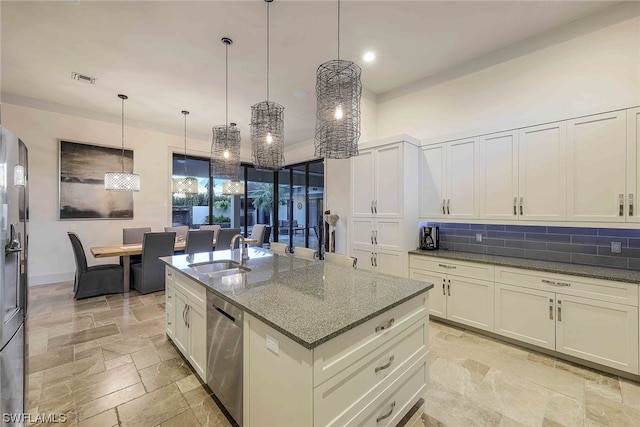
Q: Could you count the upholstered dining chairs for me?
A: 8